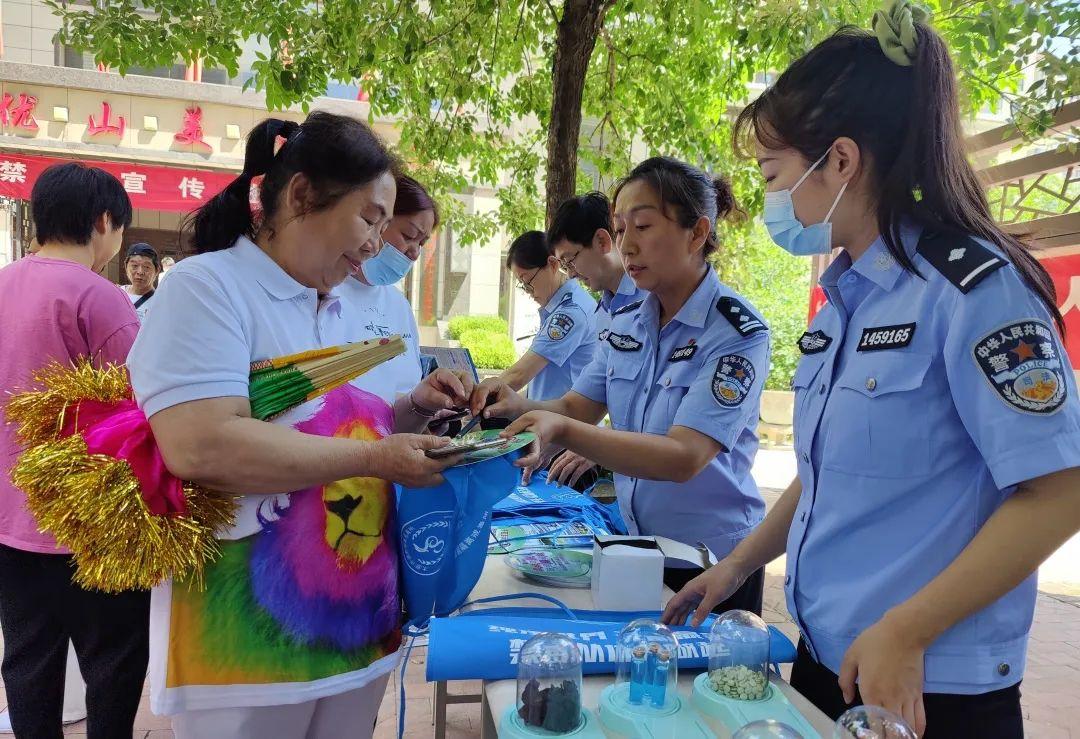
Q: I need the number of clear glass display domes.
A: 5